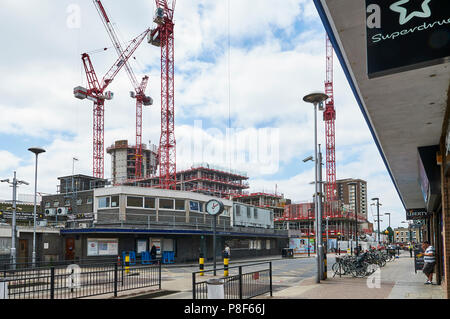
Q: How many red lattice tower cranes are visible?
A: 4